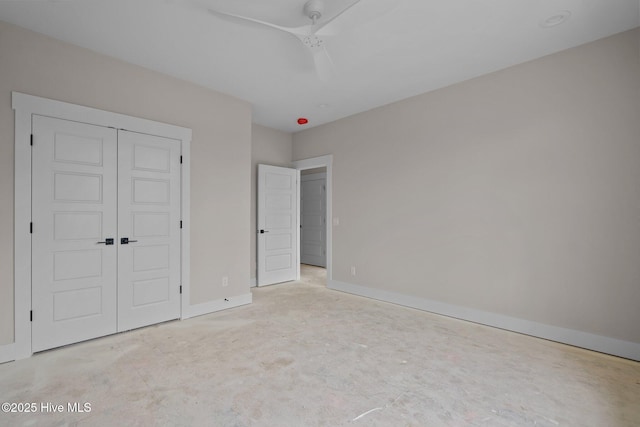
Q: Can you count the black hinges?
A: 6